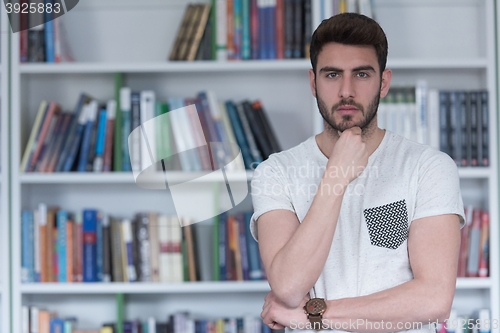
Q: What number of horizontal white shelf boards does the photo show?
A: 3